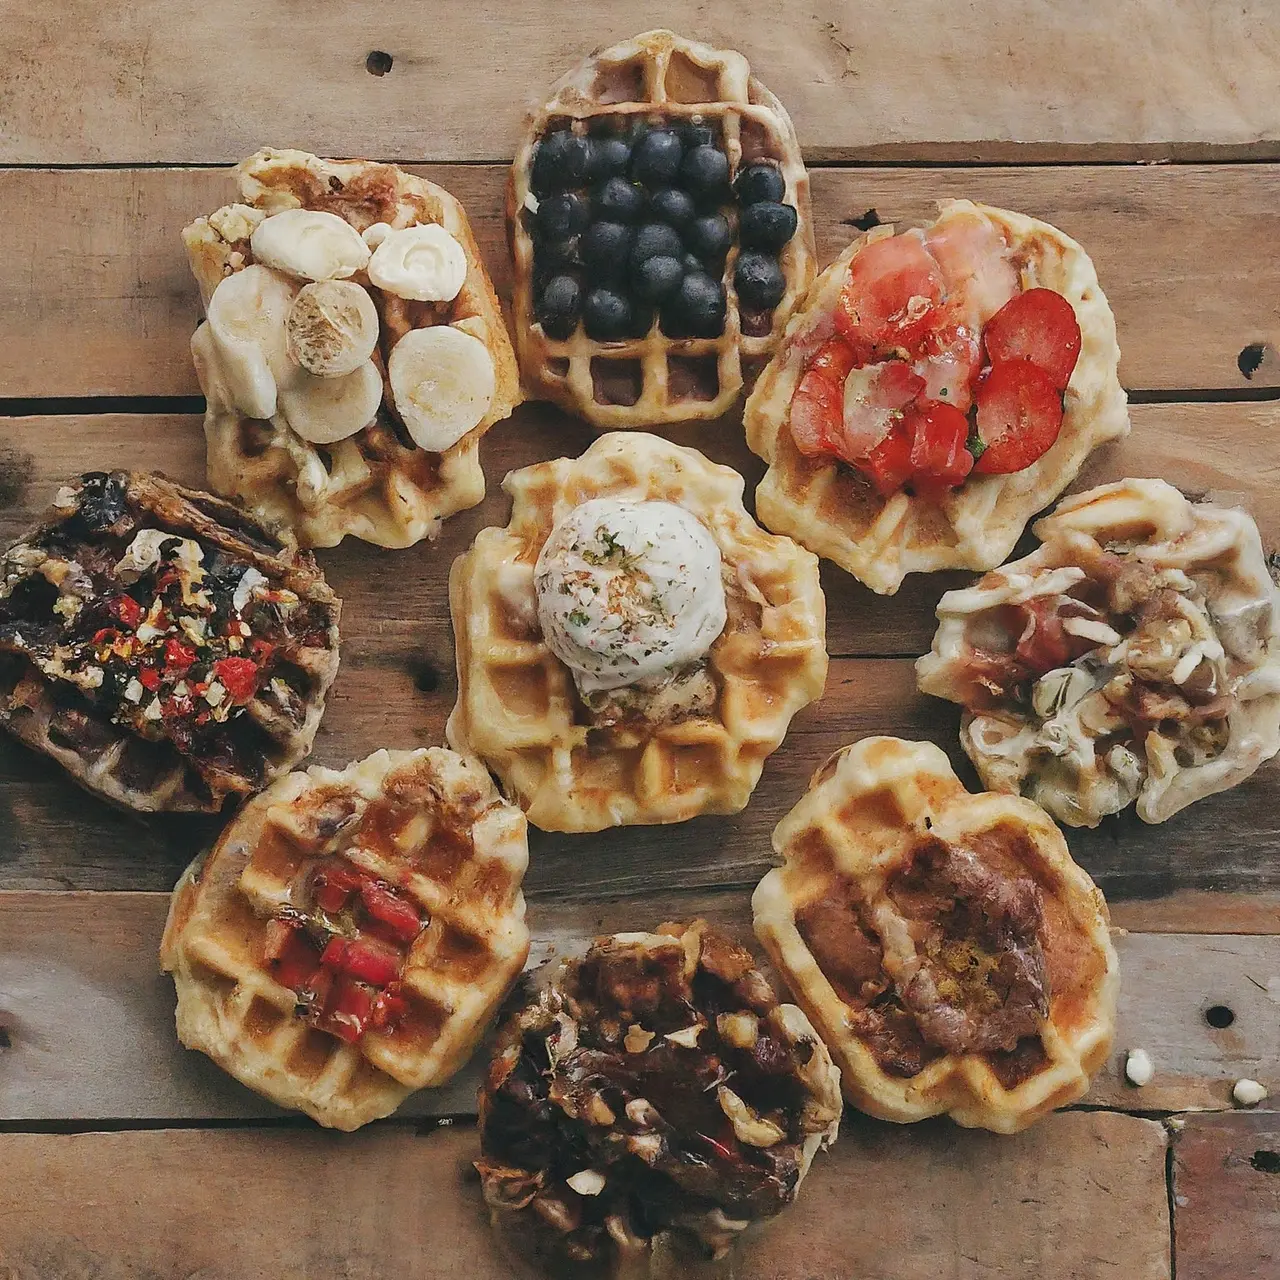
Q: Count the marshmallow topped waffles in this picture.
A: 1